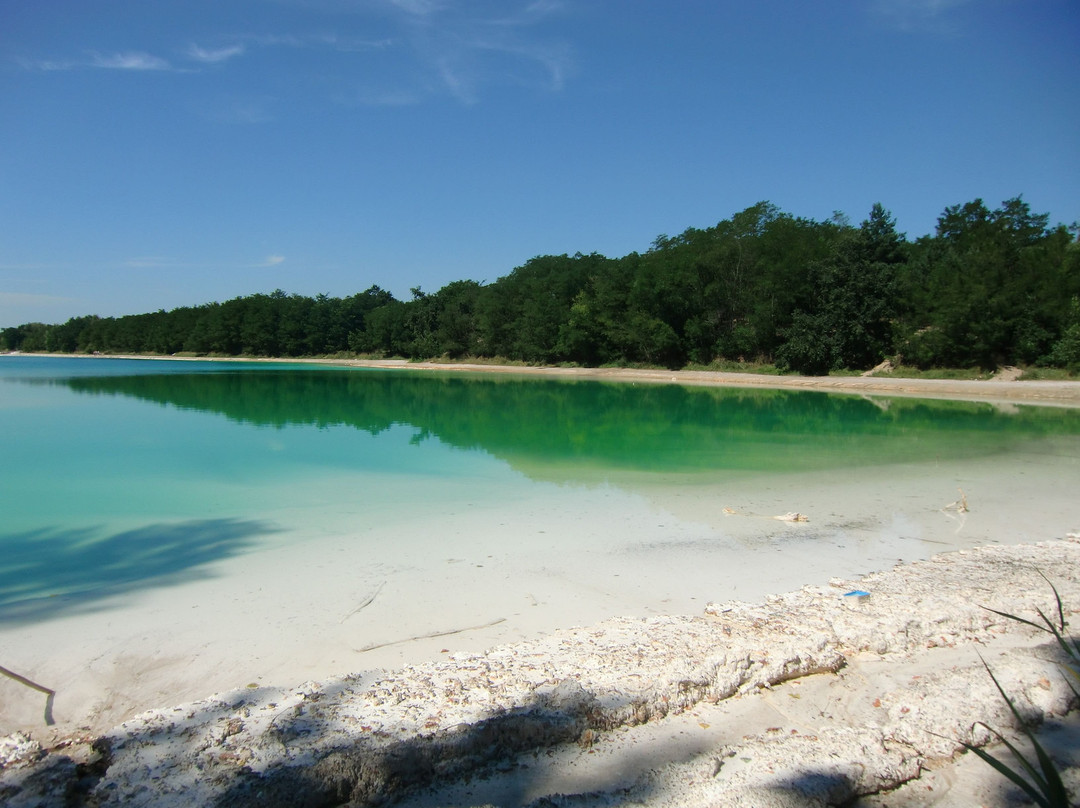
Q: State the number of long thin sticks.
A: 3